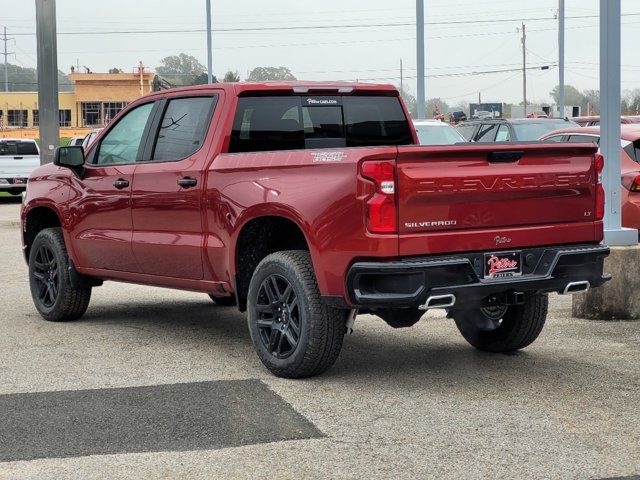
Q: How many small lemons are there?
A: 0